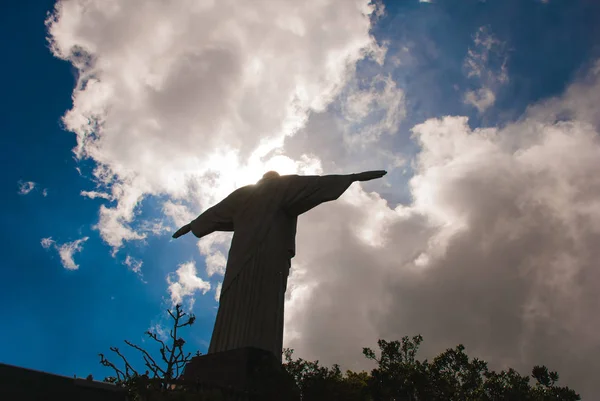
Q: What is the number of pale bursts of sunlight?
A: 1